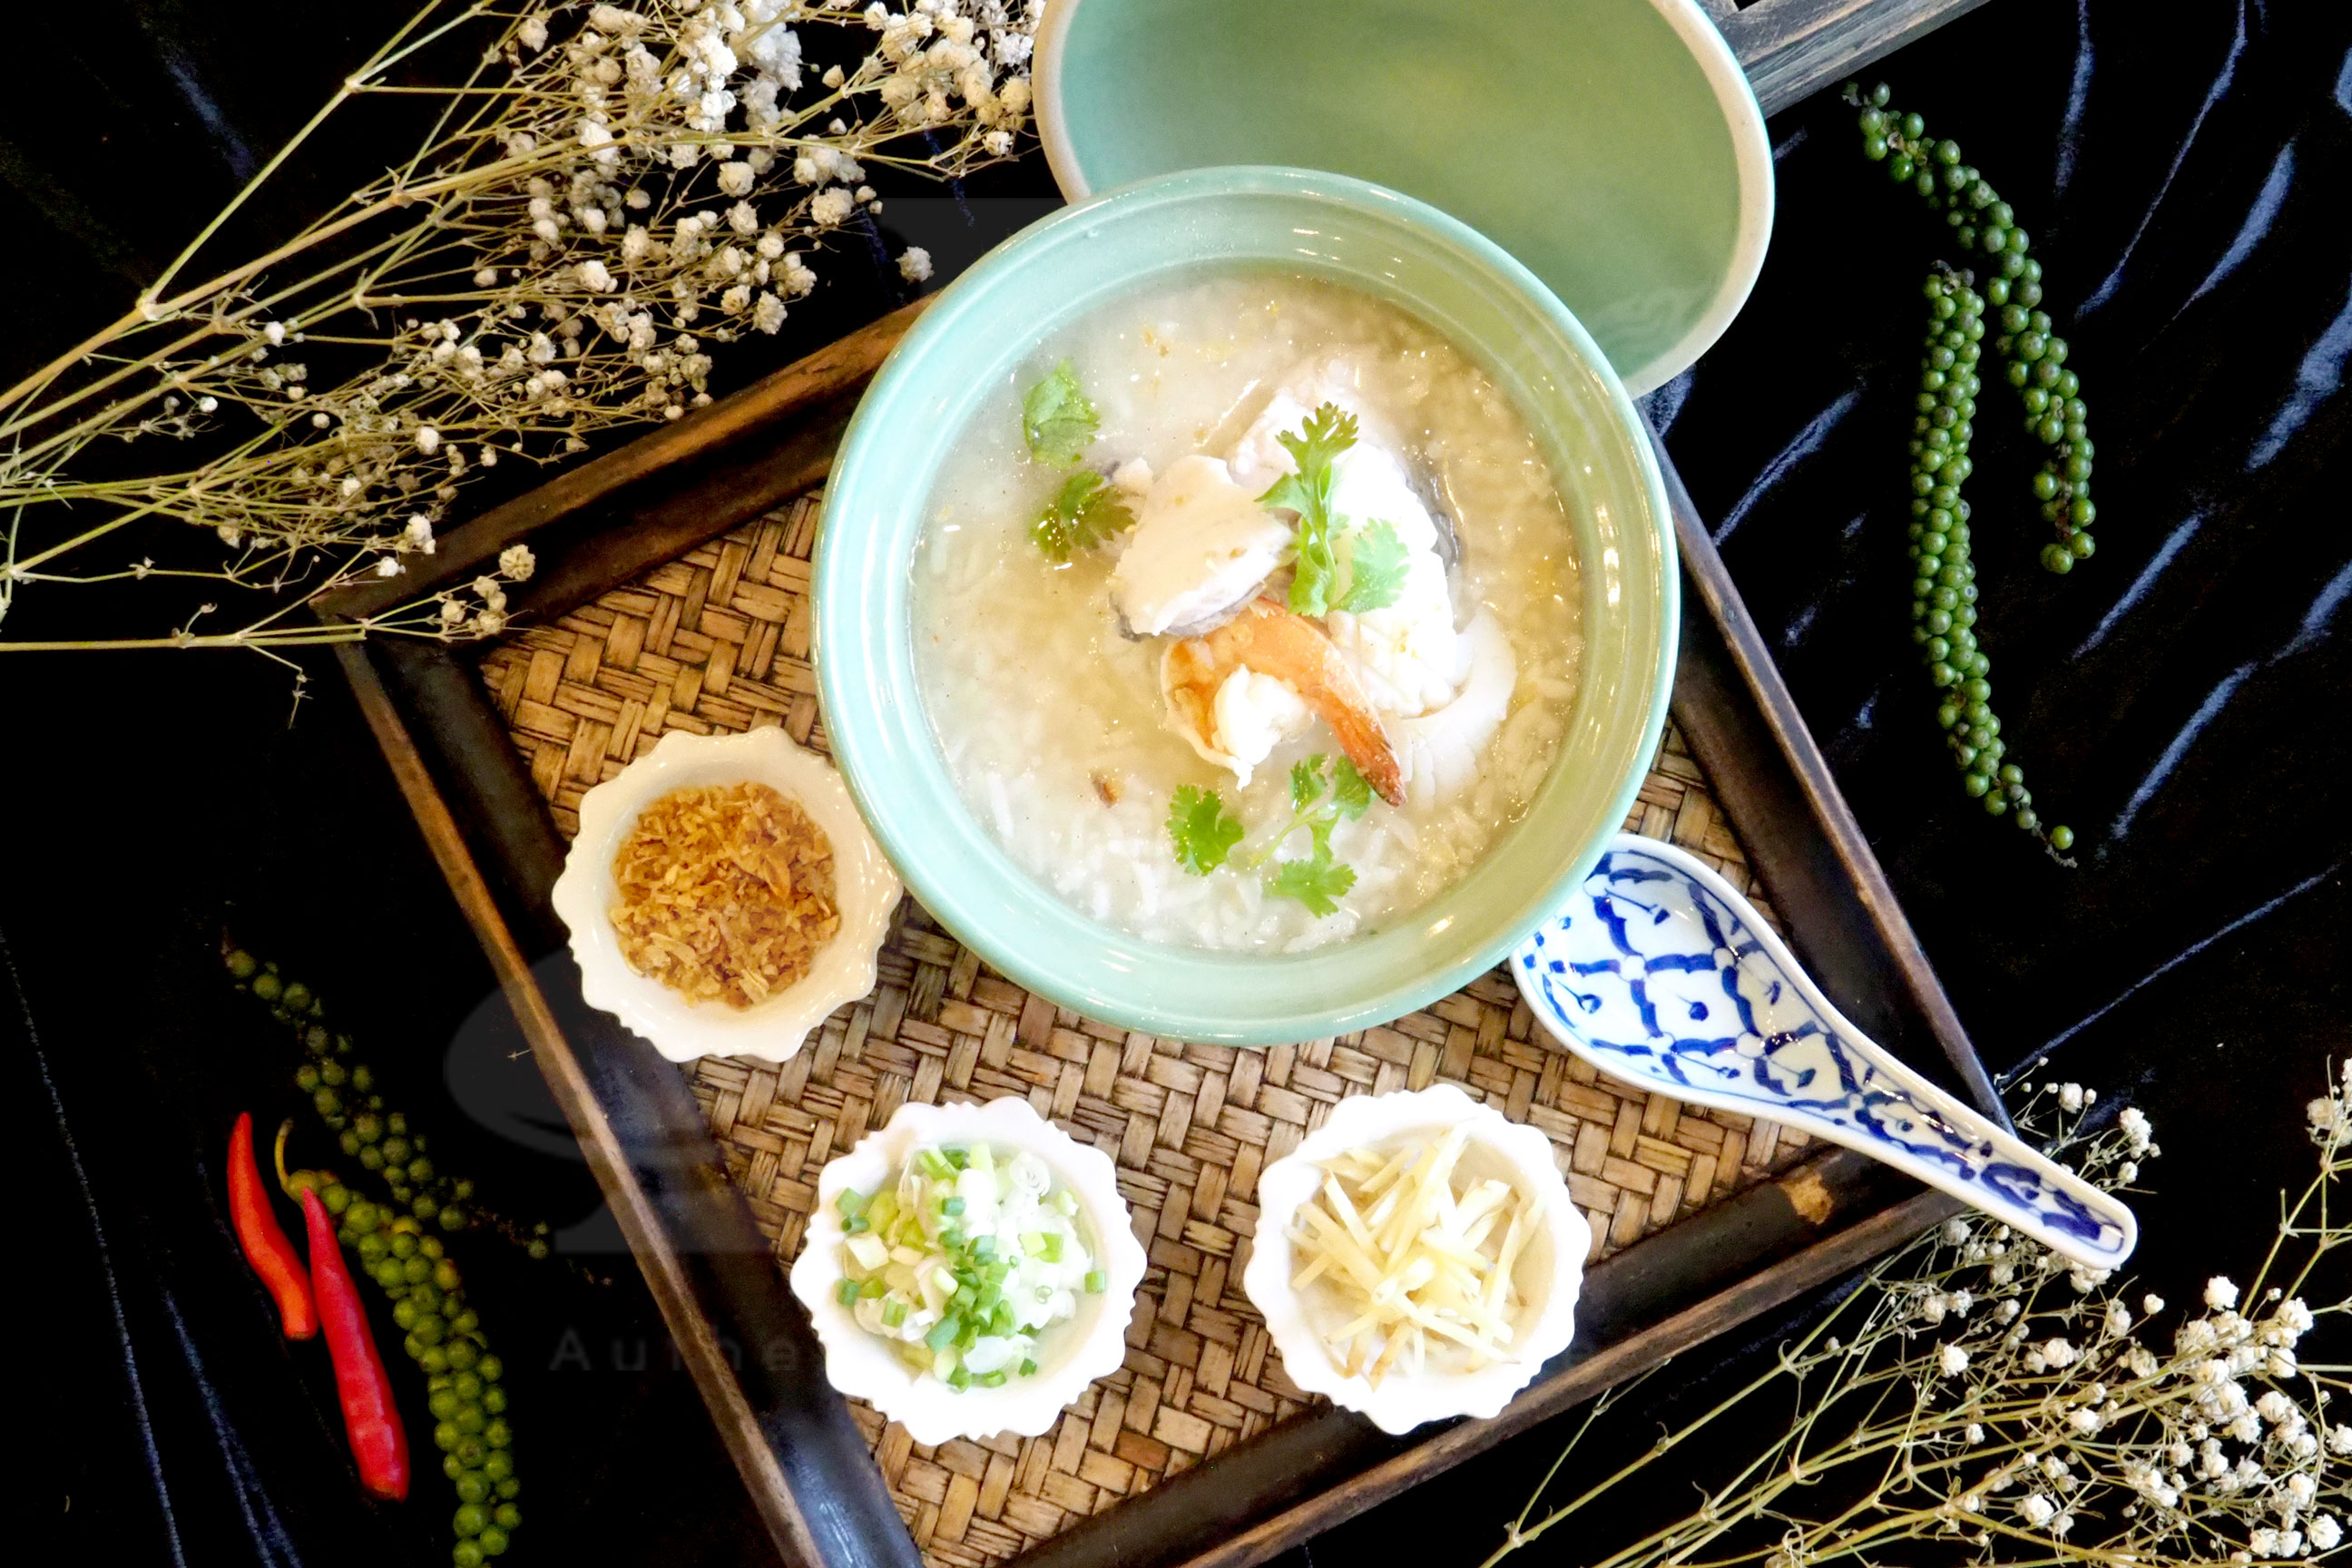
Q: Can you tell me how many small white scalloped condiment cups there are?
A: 3